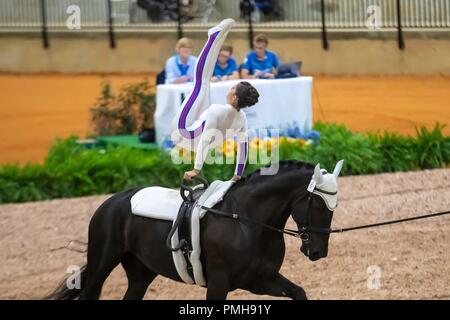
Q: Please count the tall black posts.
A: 6